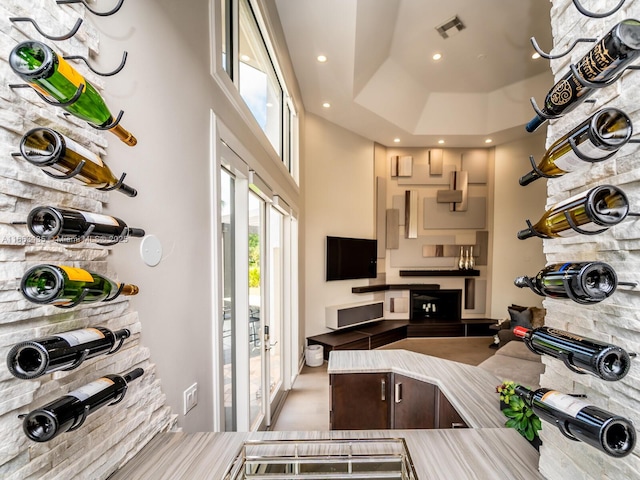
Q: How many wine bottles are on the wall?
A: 12